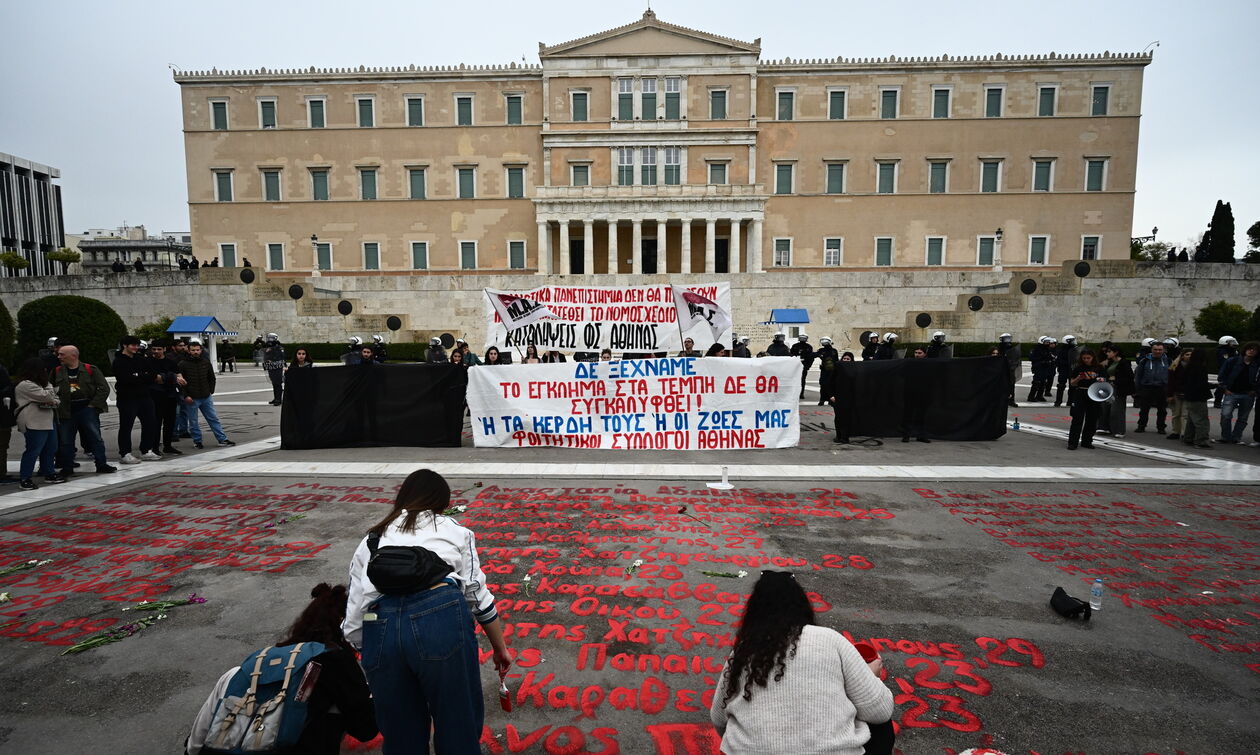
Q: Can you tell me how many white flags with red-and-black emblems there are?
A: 2